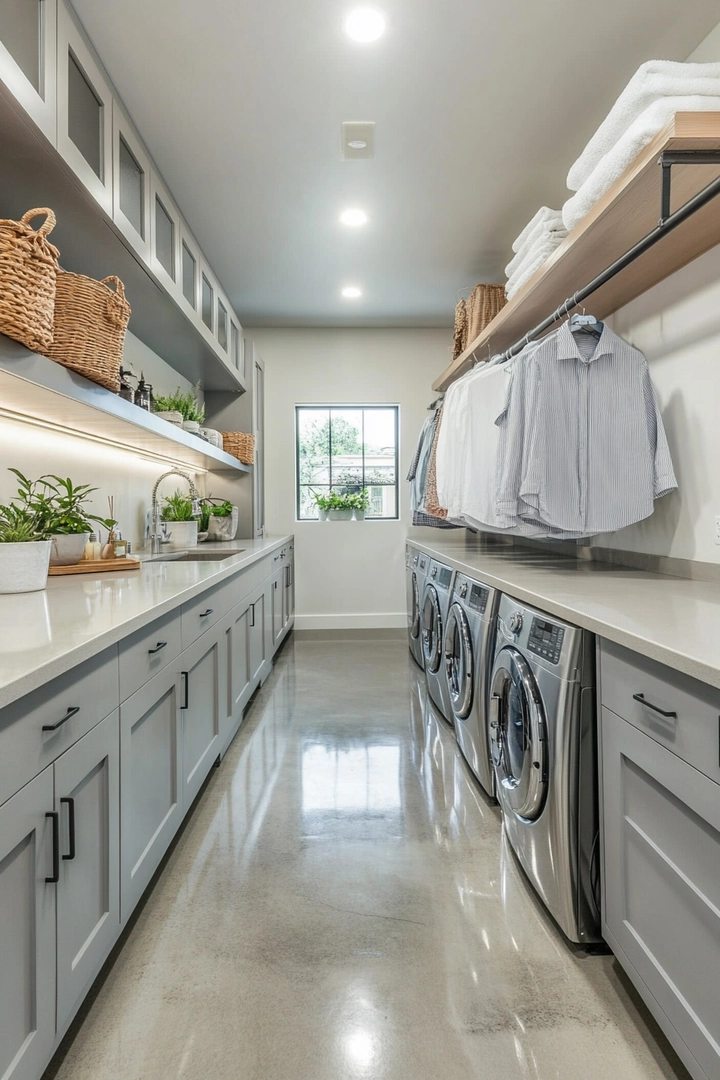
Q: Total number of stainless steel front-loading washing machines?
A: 4